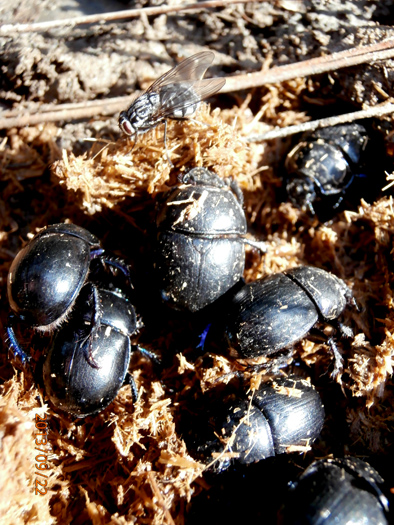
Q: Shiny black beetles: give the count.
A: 7